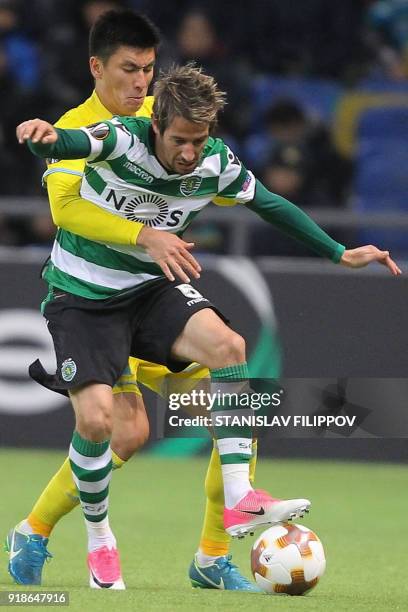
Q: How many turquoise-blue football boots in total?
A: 2